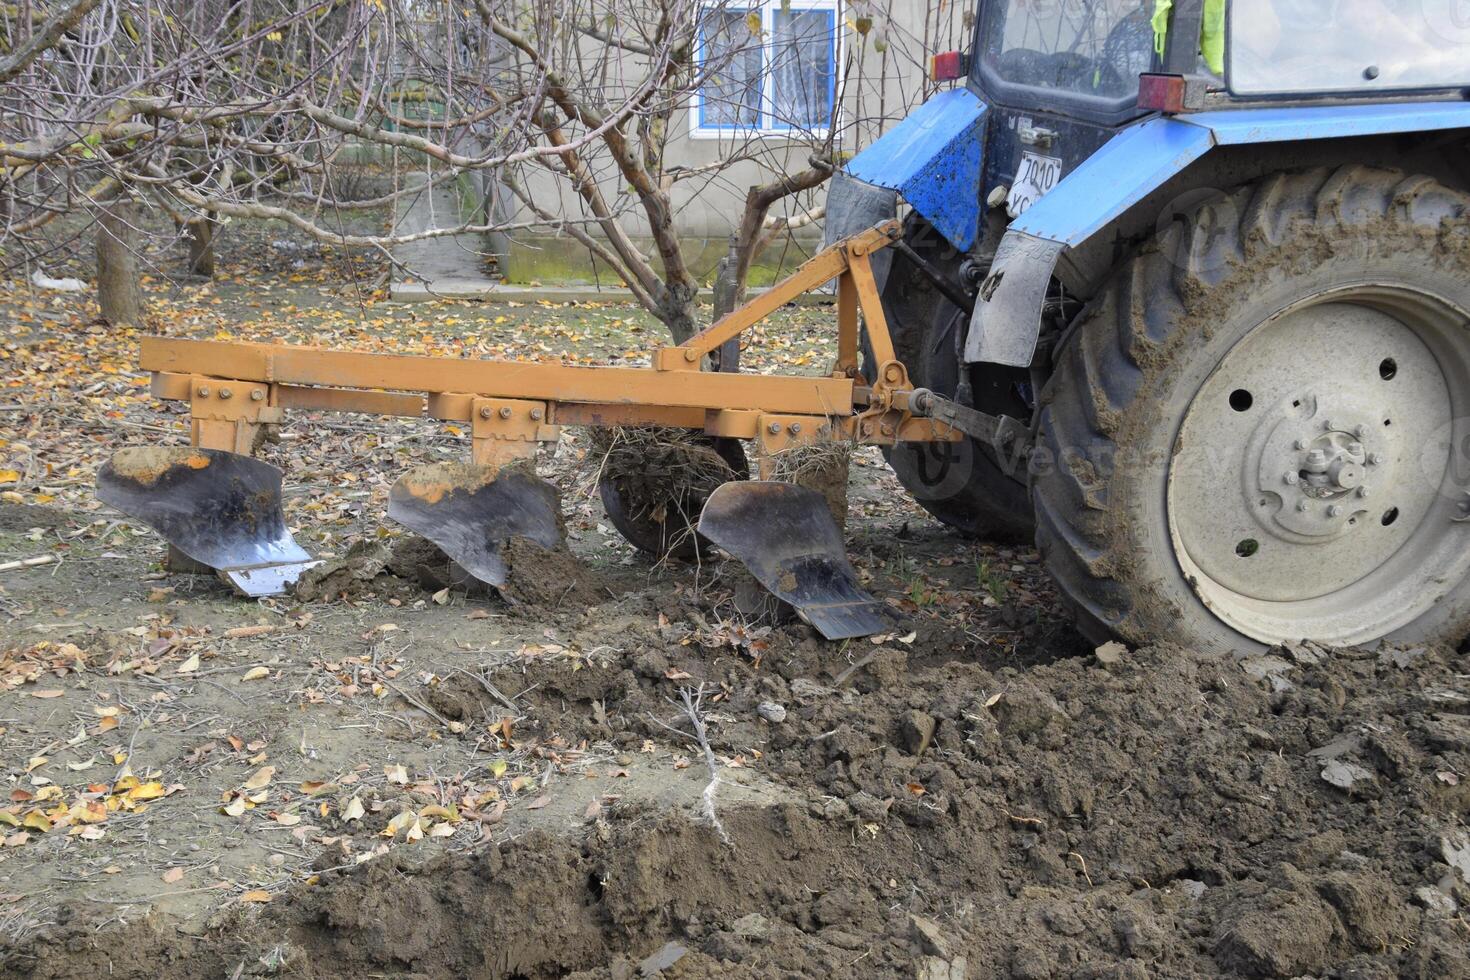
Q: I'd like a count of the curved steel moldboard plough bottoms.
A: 3